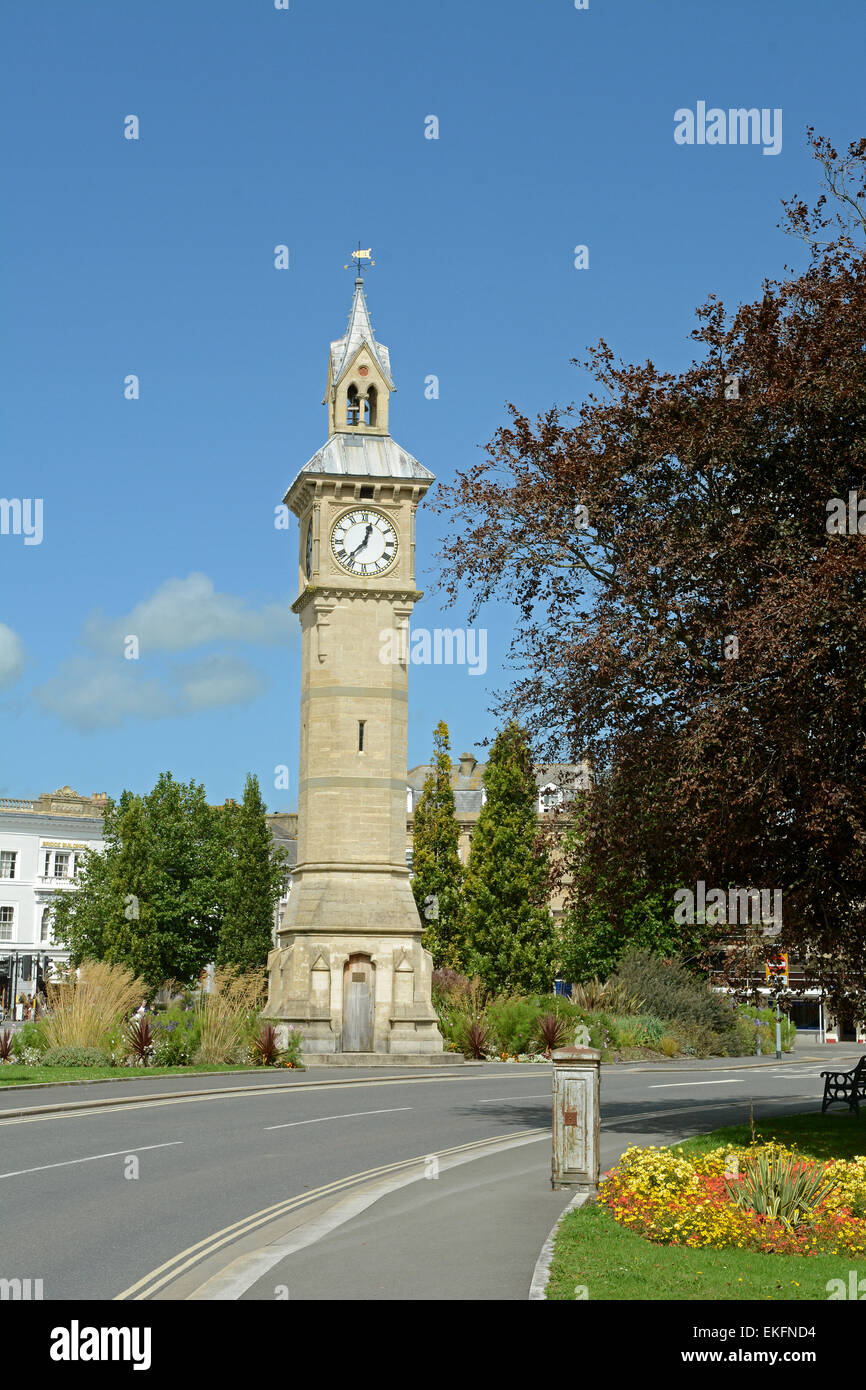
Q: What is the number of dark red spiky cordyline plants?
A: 5